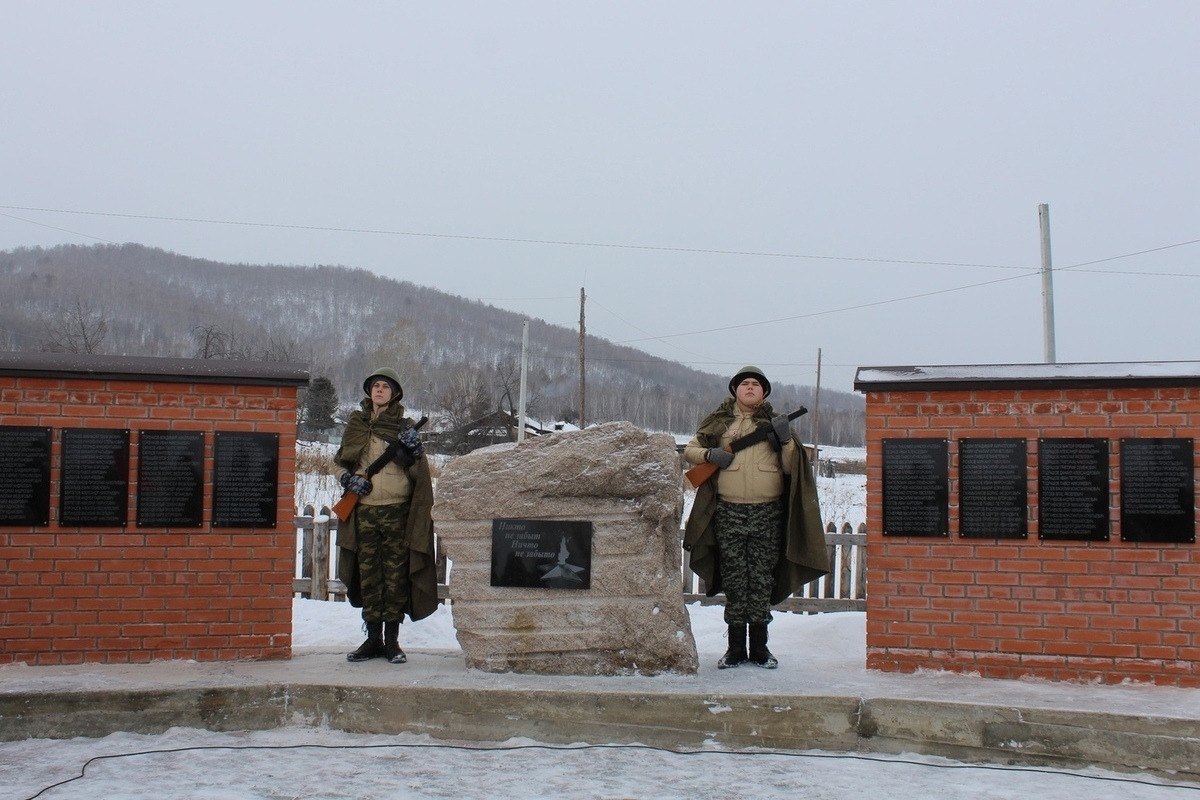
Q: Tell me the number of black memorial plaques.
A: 9